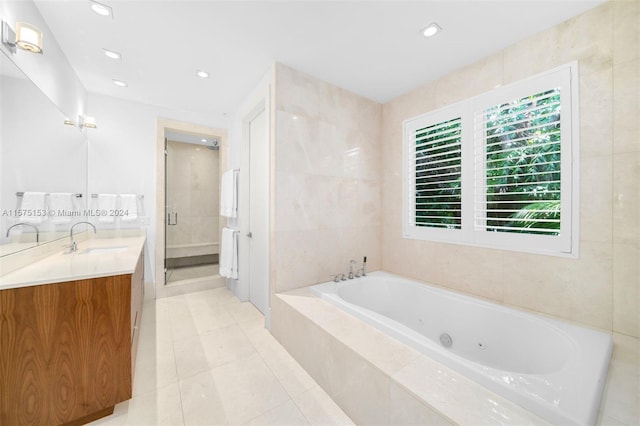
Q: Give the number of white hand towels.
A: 2